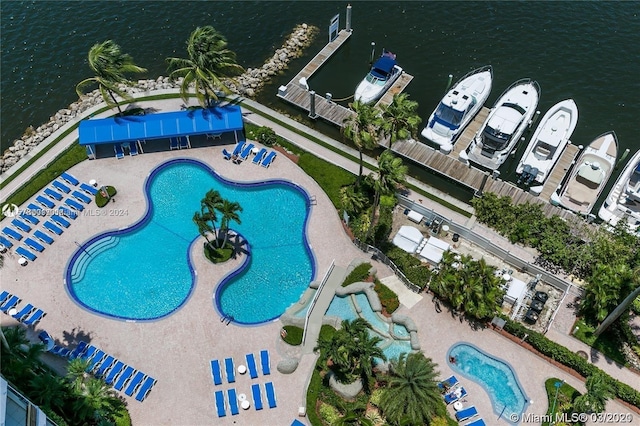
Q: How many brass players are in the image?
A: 0